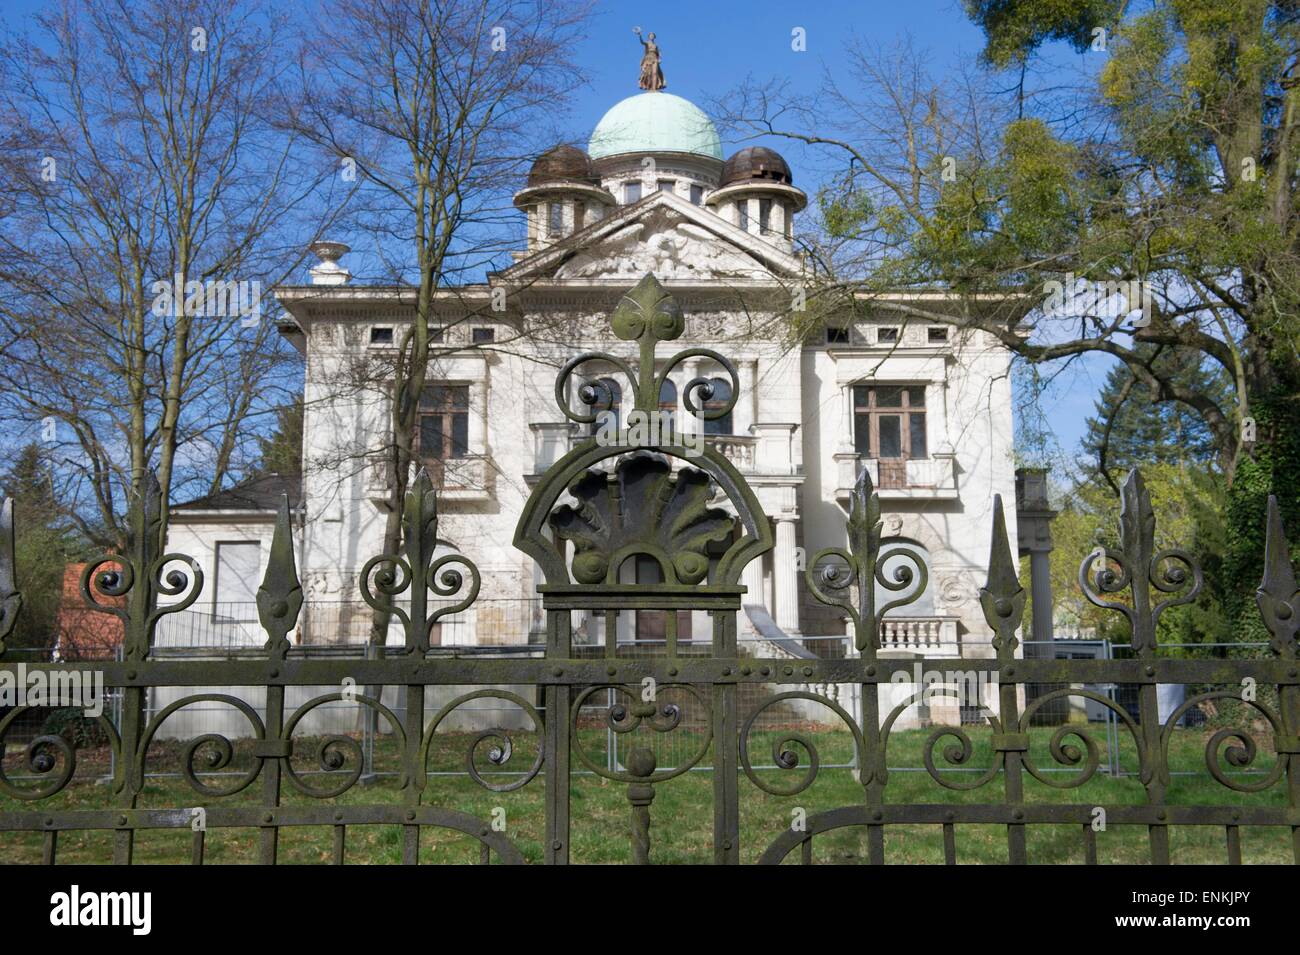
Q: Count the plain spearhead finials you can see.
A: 4